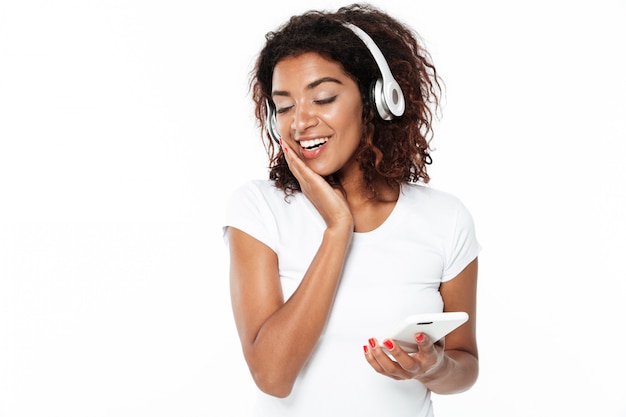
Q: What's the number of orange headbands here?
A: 0